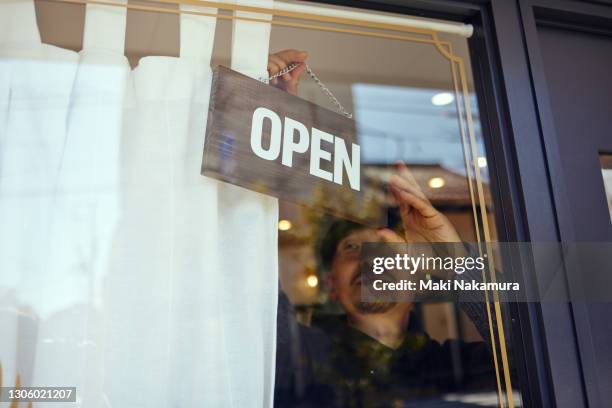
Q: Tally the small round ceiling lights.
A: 5